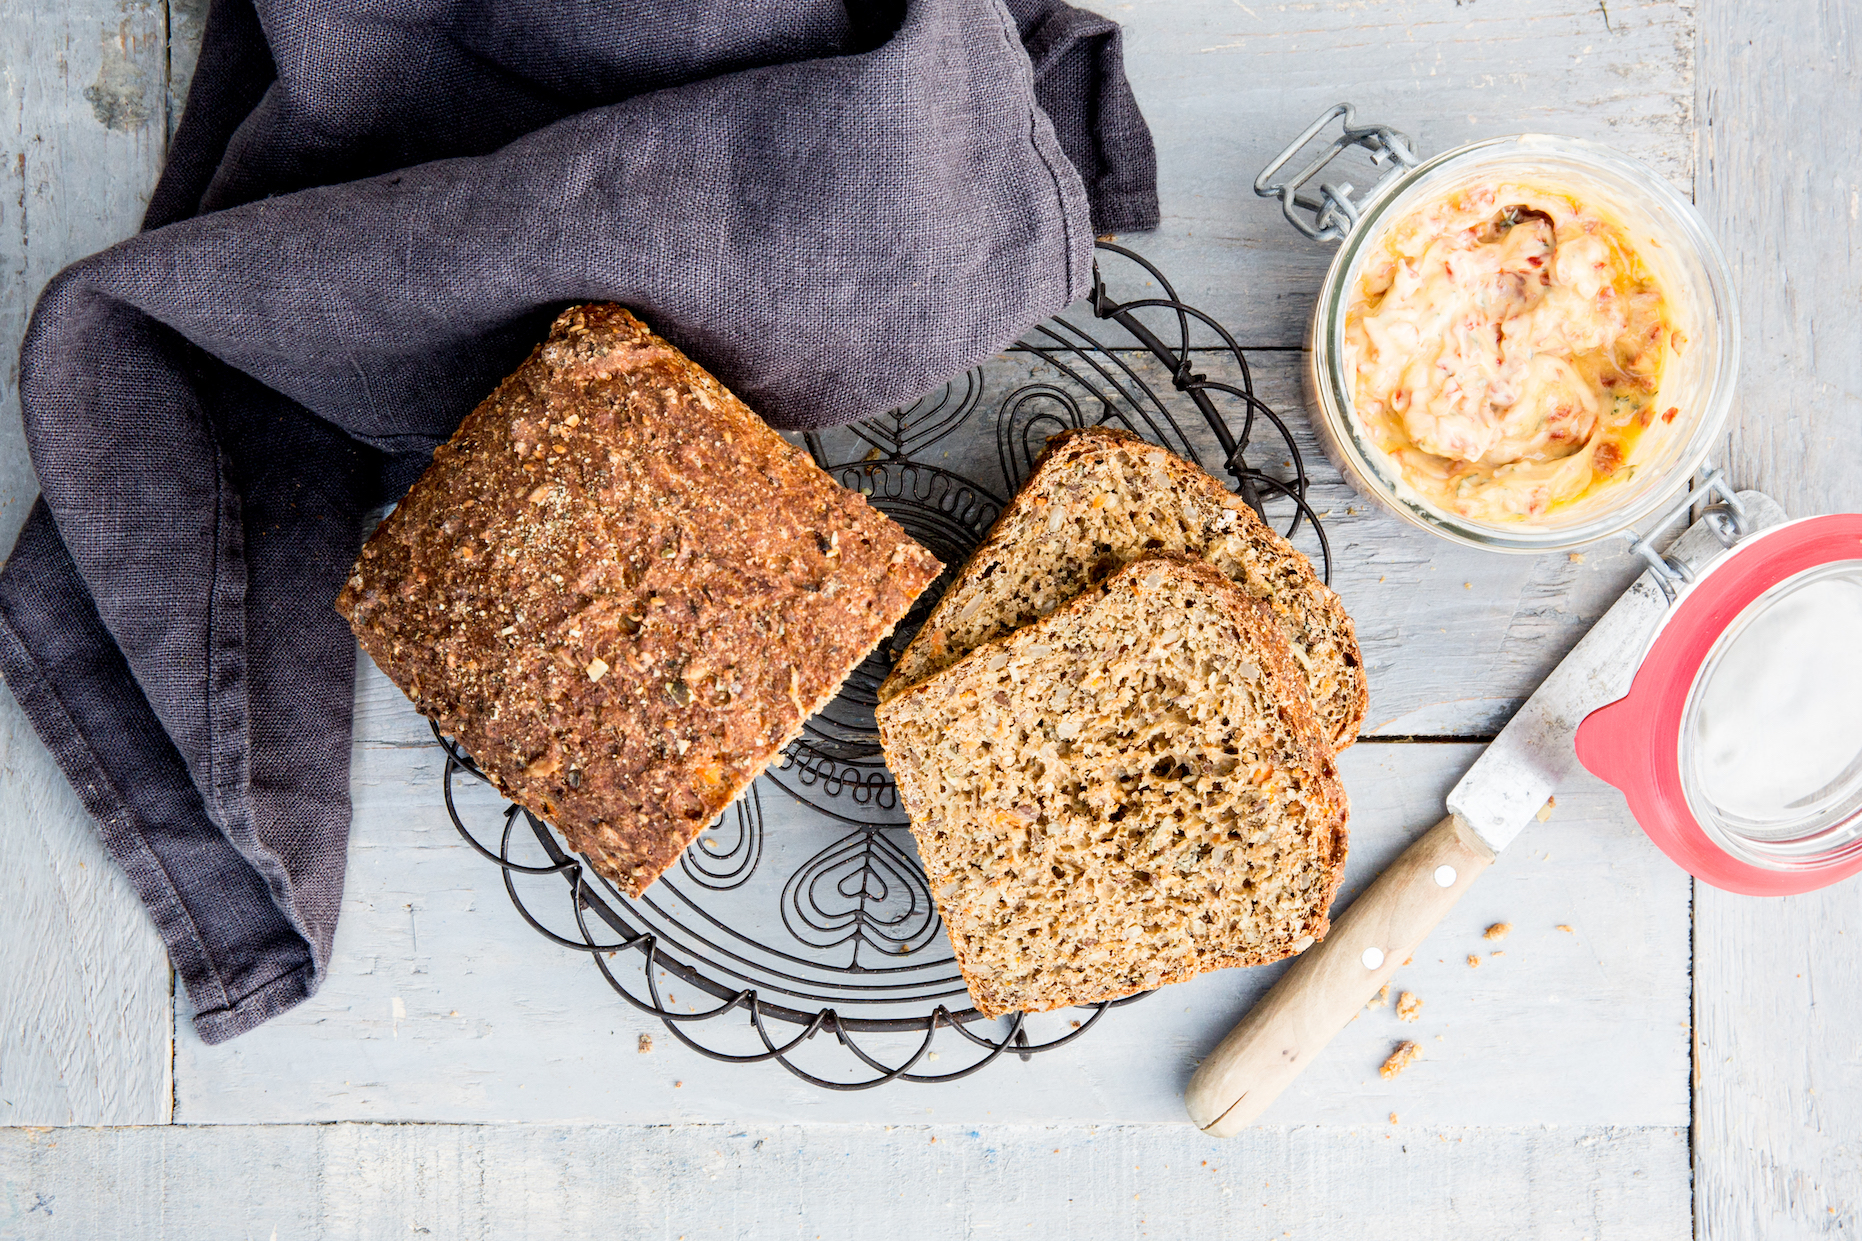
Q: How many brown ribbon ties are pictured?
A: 0